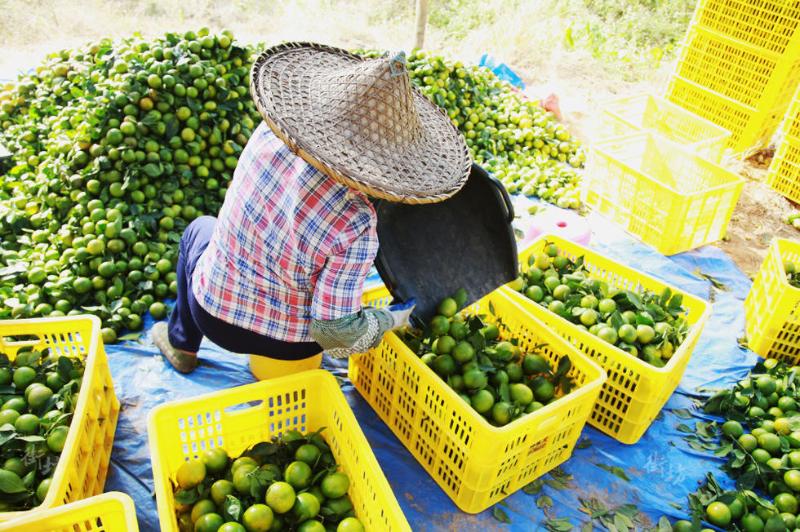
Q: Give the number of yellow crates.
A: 13